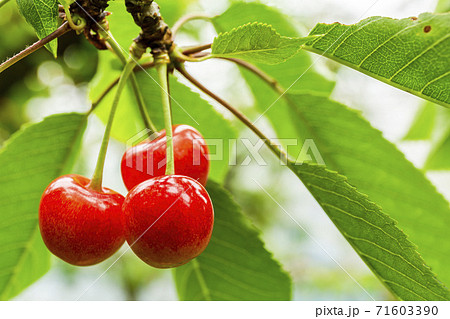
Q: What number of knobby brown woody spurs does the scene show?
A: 2